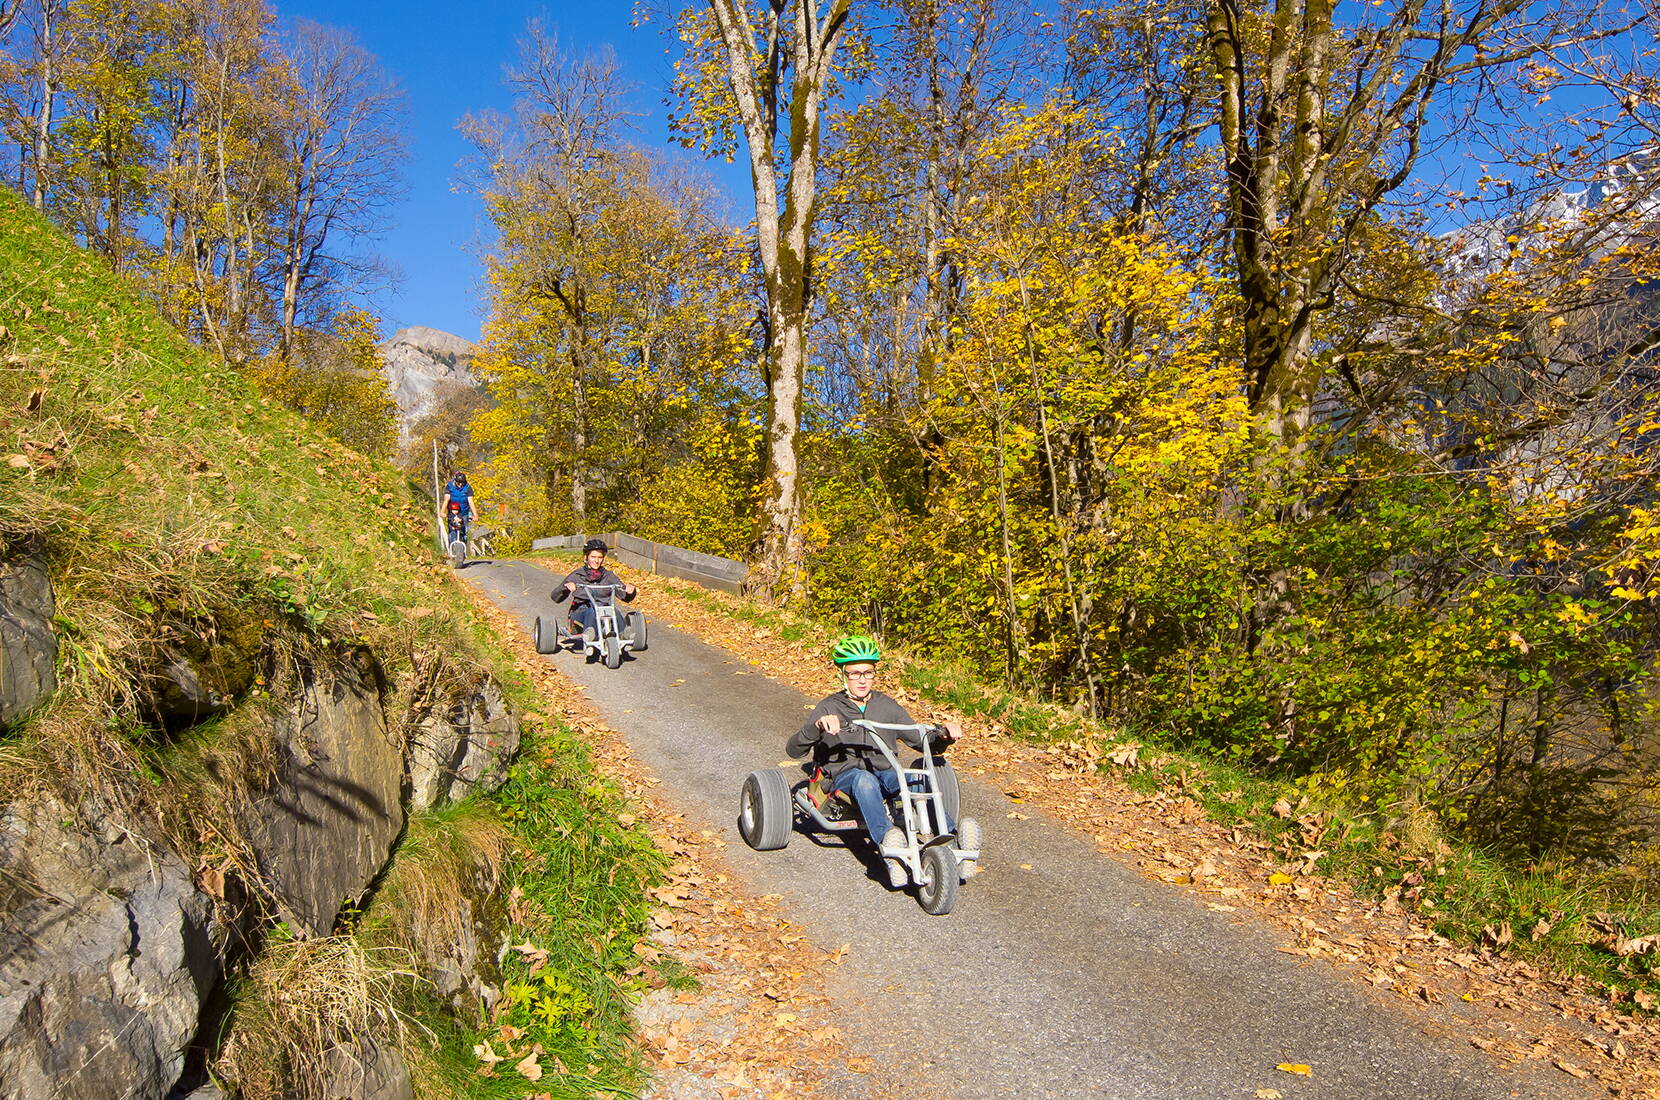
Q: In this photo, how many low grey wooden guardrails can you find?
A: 1